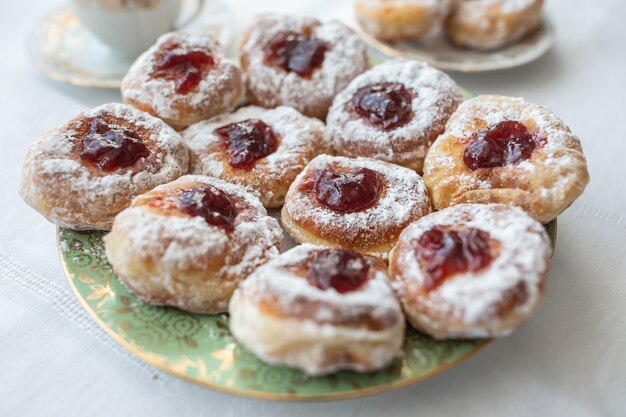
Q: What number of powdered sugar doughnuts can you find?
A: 12